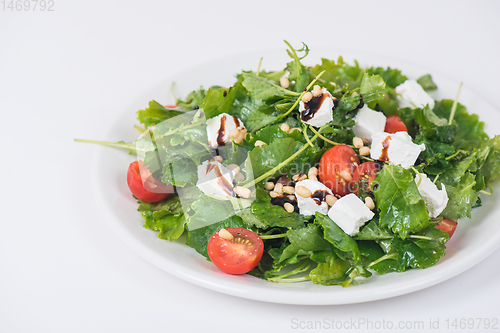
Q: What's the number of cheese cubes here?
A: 9